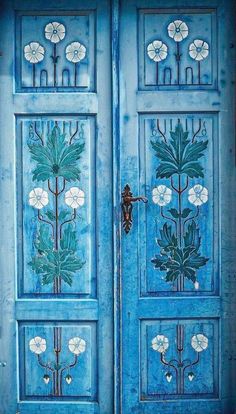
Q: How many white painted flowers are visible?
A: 14